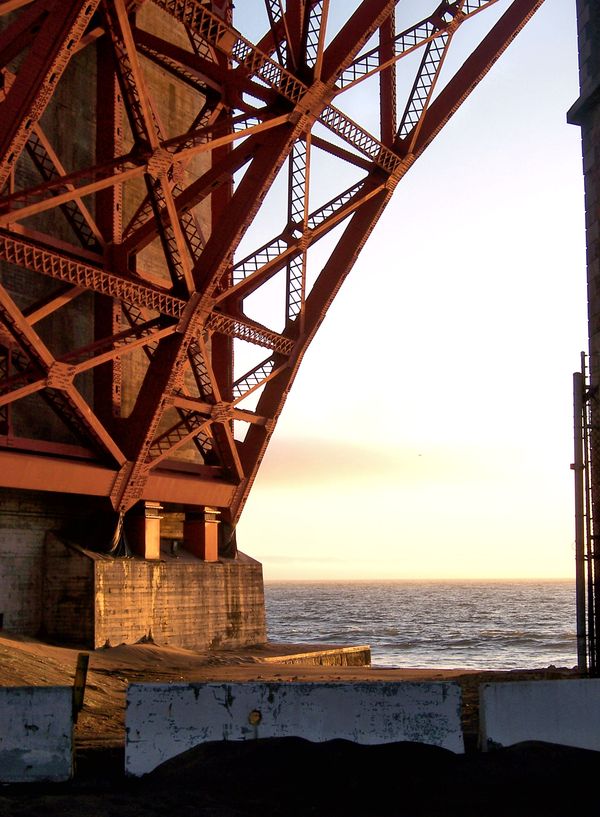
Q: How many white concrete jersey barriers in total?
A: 3